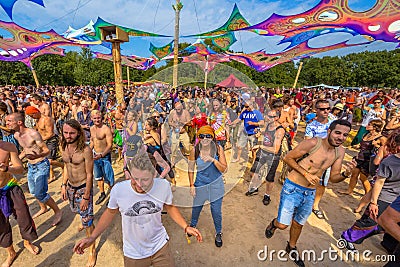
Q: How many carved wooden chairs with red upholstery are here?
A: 0